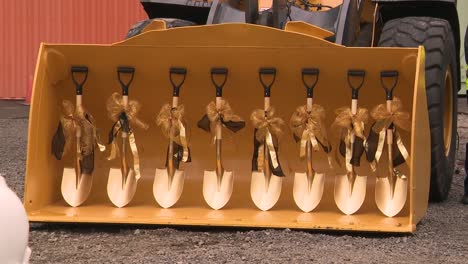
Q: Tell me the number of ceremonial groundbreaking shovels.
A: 8